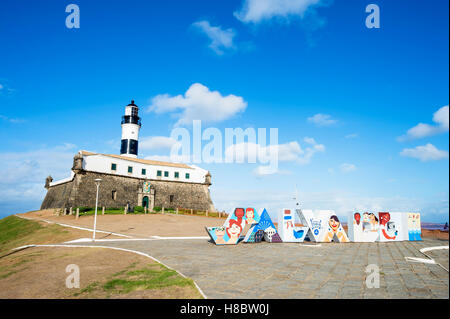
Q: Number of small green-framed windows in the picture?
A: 7